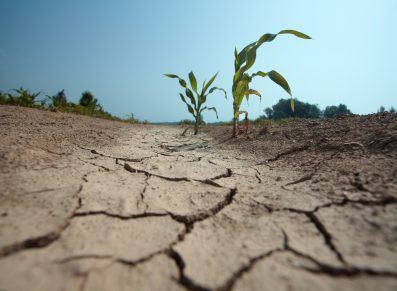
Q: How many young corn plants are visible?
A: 2